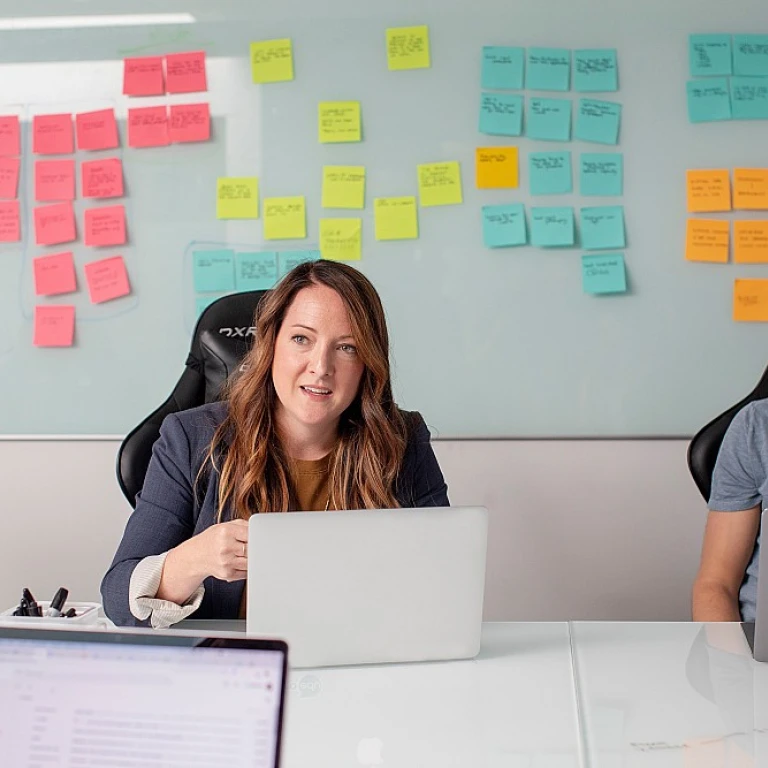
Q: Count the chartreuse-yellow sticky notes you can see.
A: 9